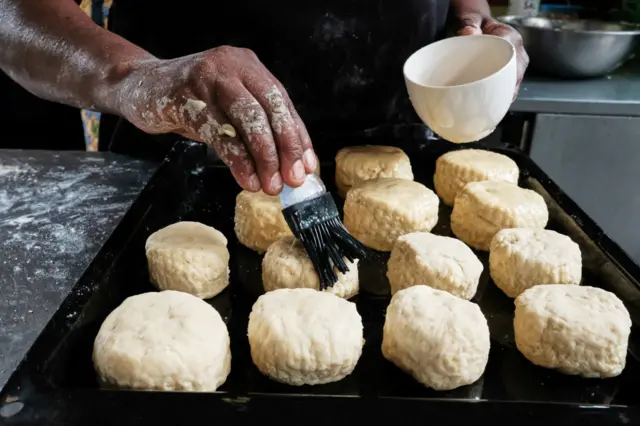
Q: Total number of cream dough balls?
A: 13